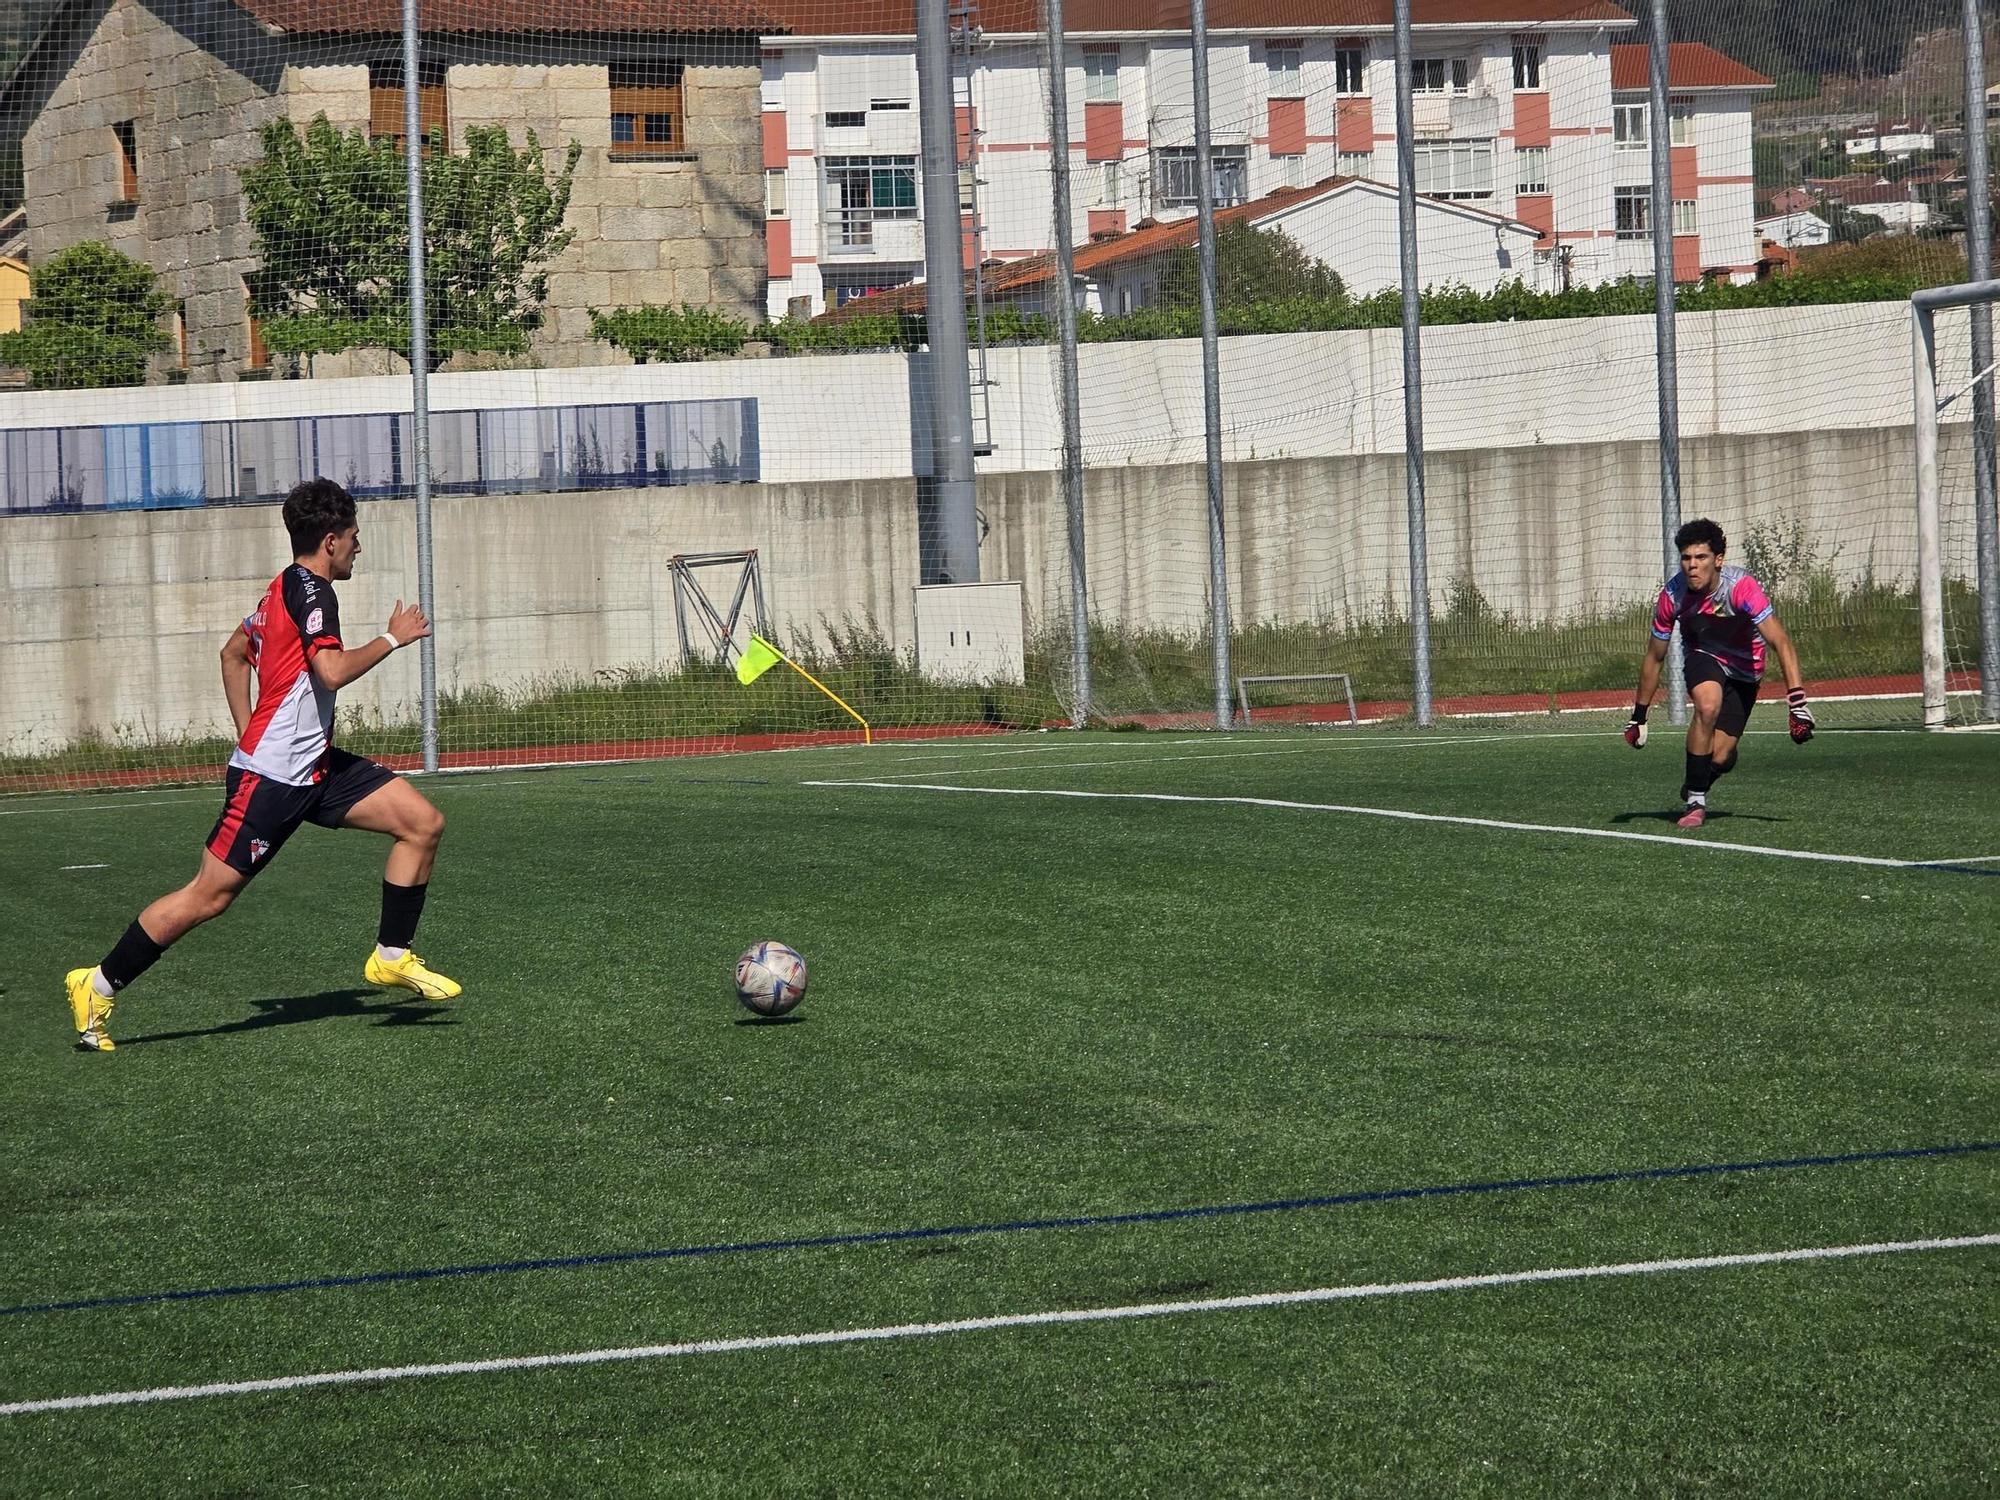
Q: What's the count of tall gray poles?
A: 7